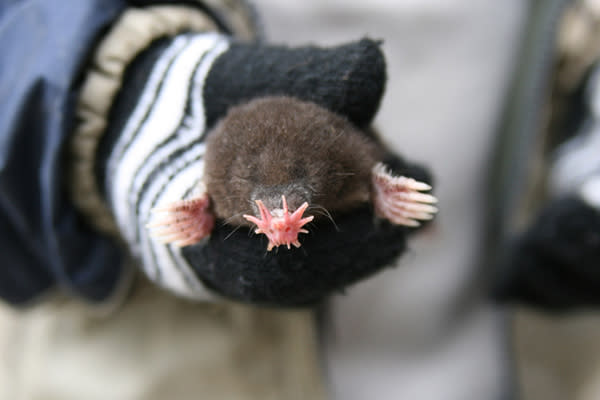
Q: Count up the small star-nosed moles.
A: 1